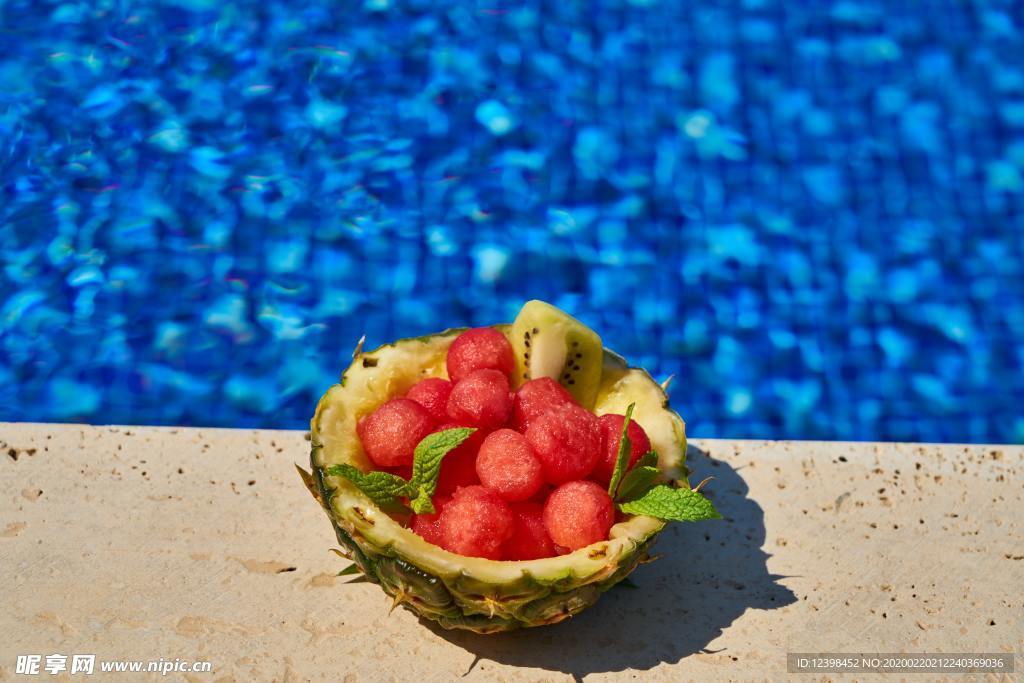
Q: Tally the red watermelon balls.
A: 13